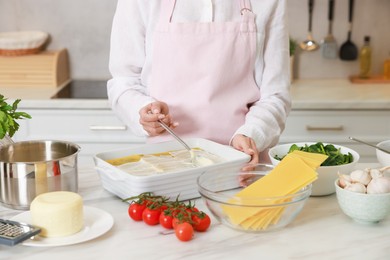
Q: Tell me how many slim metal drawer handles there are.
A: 2